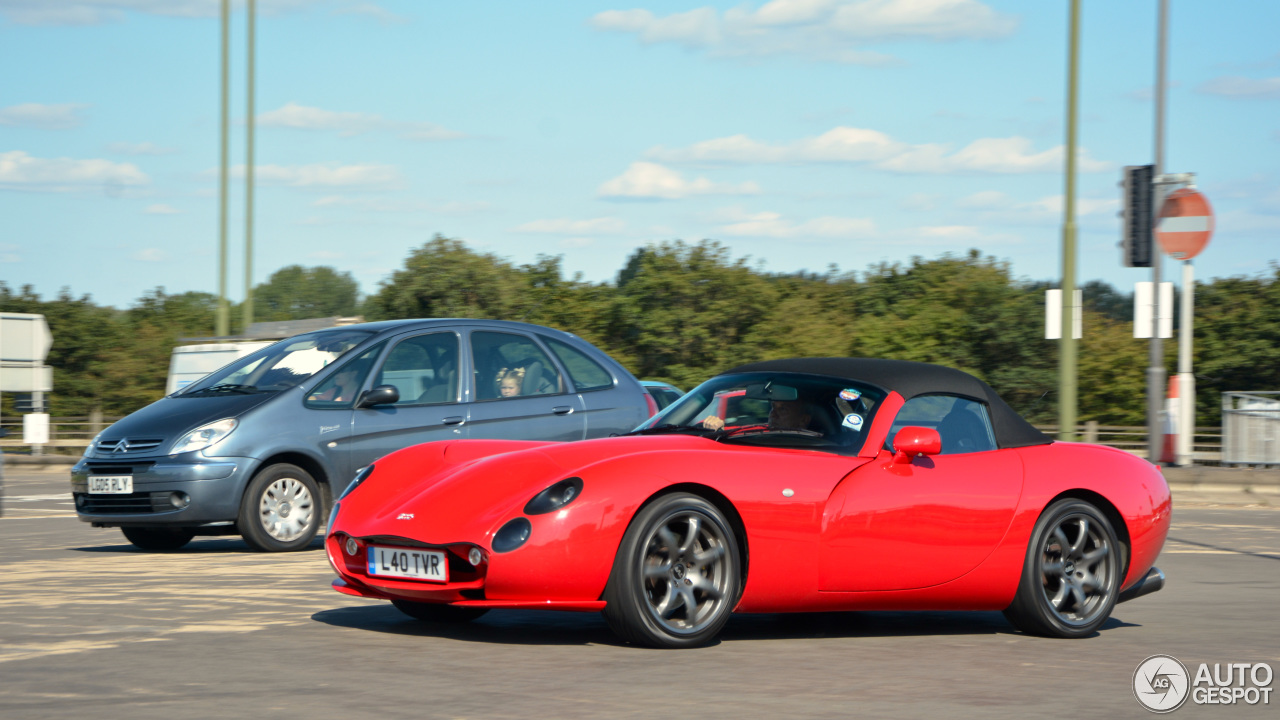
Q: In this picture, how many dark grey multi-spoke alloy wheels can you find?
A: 2